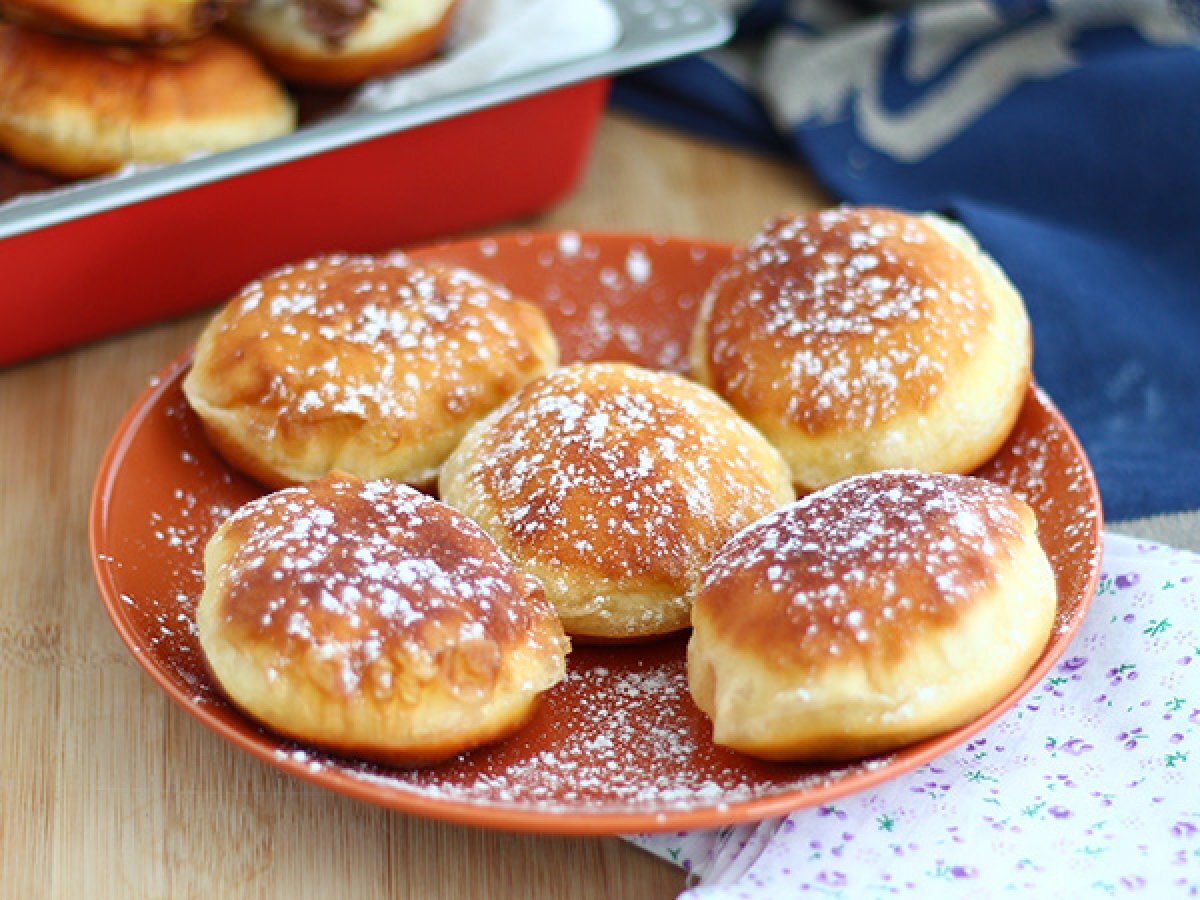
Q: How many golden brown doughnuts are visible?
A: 8